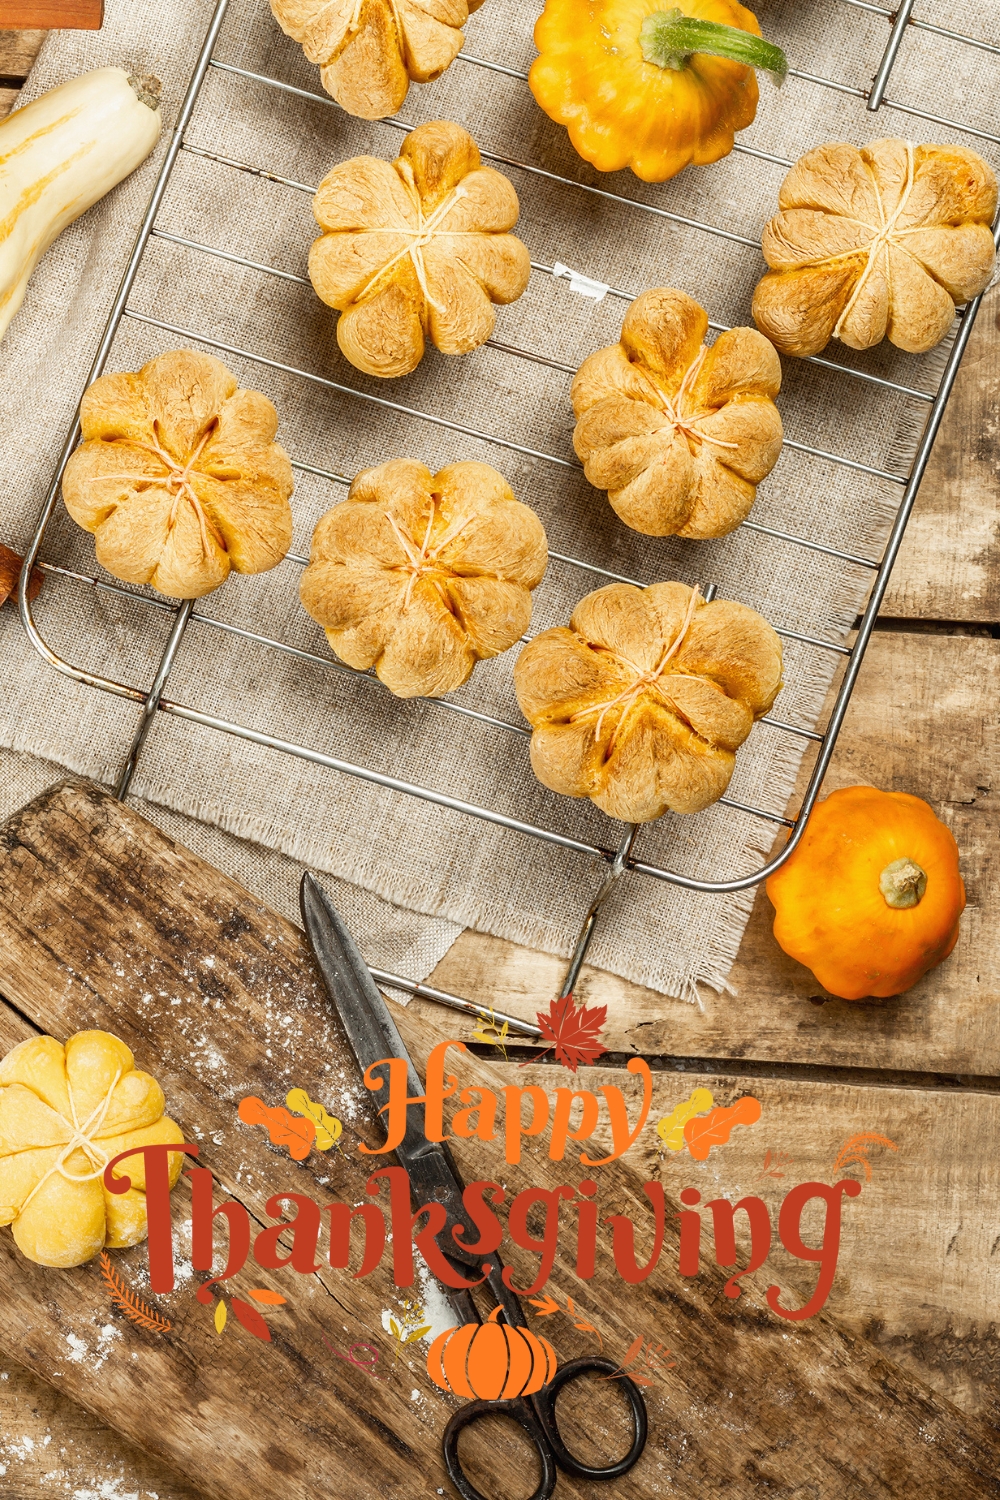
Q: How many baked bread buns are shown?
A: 7